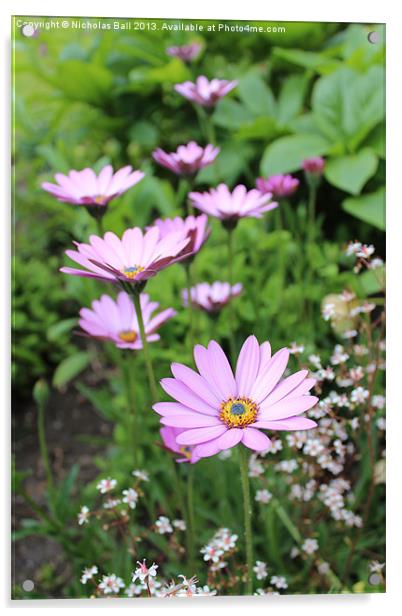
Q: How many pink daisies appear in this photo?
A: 13